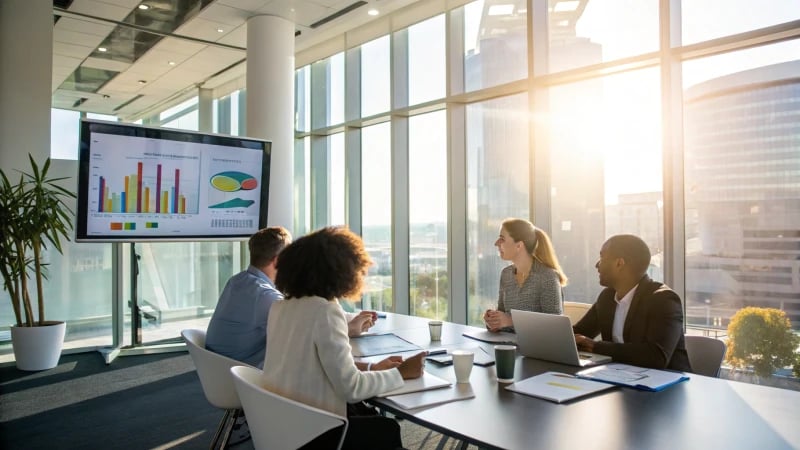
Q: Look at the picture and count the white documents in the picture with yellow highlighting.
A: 1